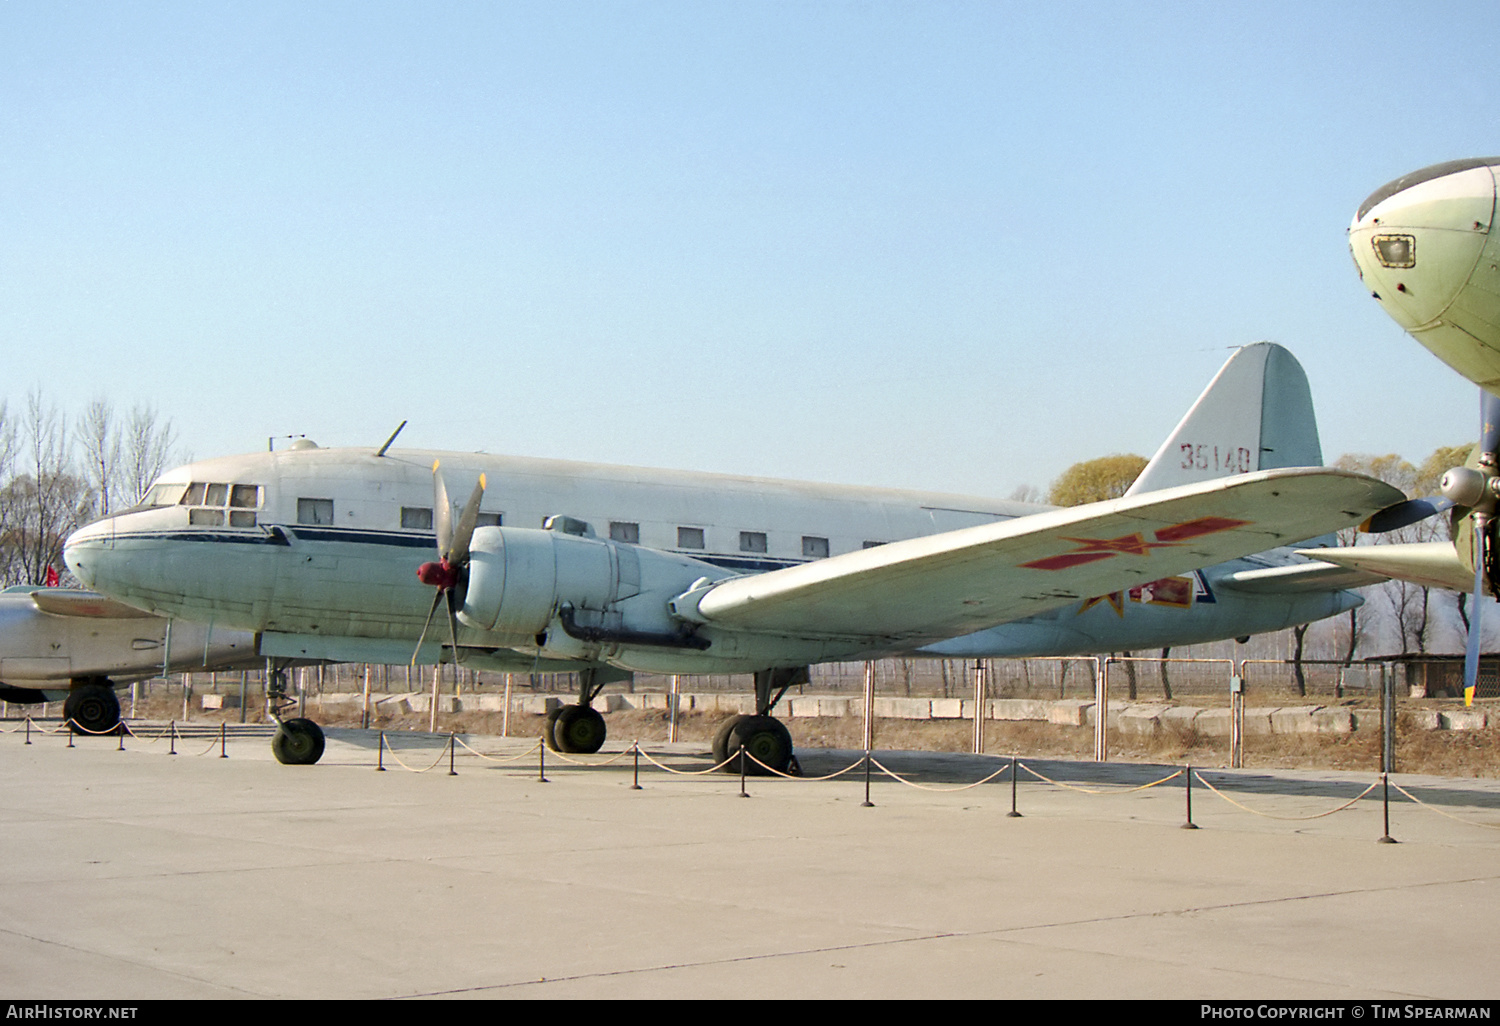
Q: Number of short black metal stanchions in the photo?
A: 14